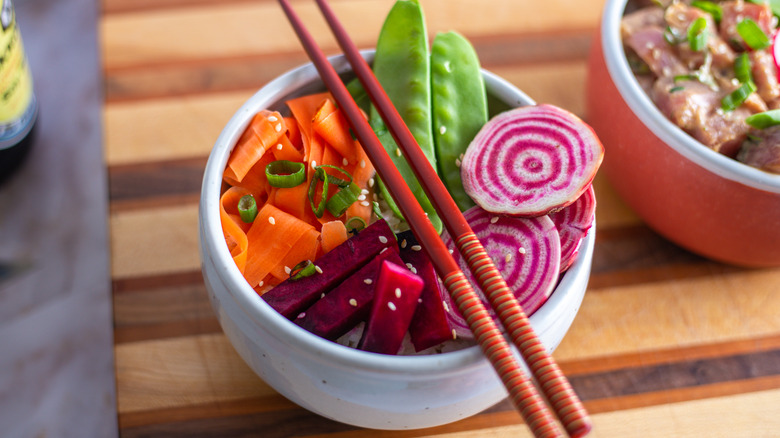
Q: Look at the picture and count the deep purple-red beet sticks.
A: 4